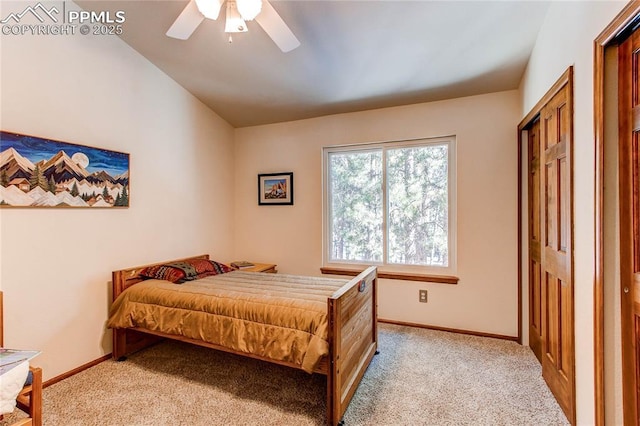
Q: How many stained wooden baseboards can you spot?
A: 2